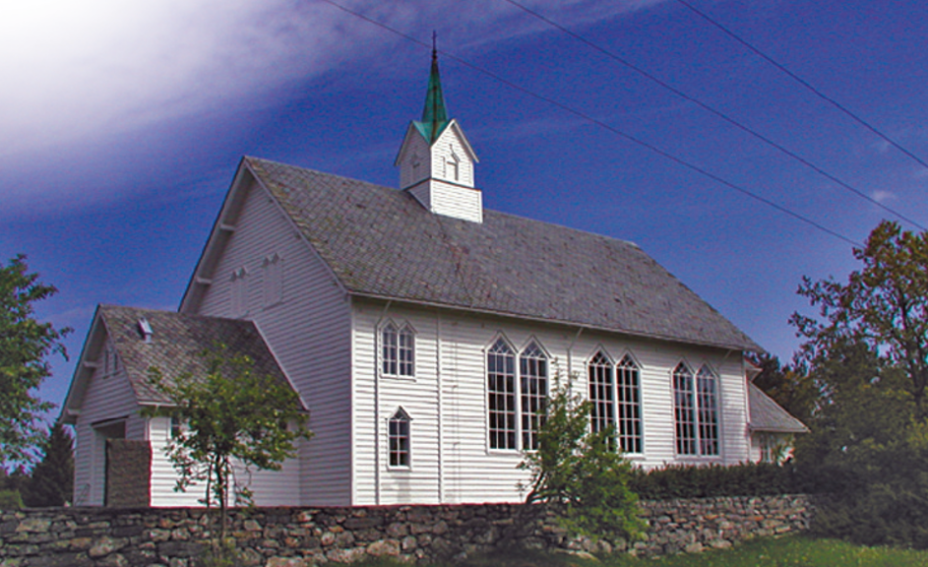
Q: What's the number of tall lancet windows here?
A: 6